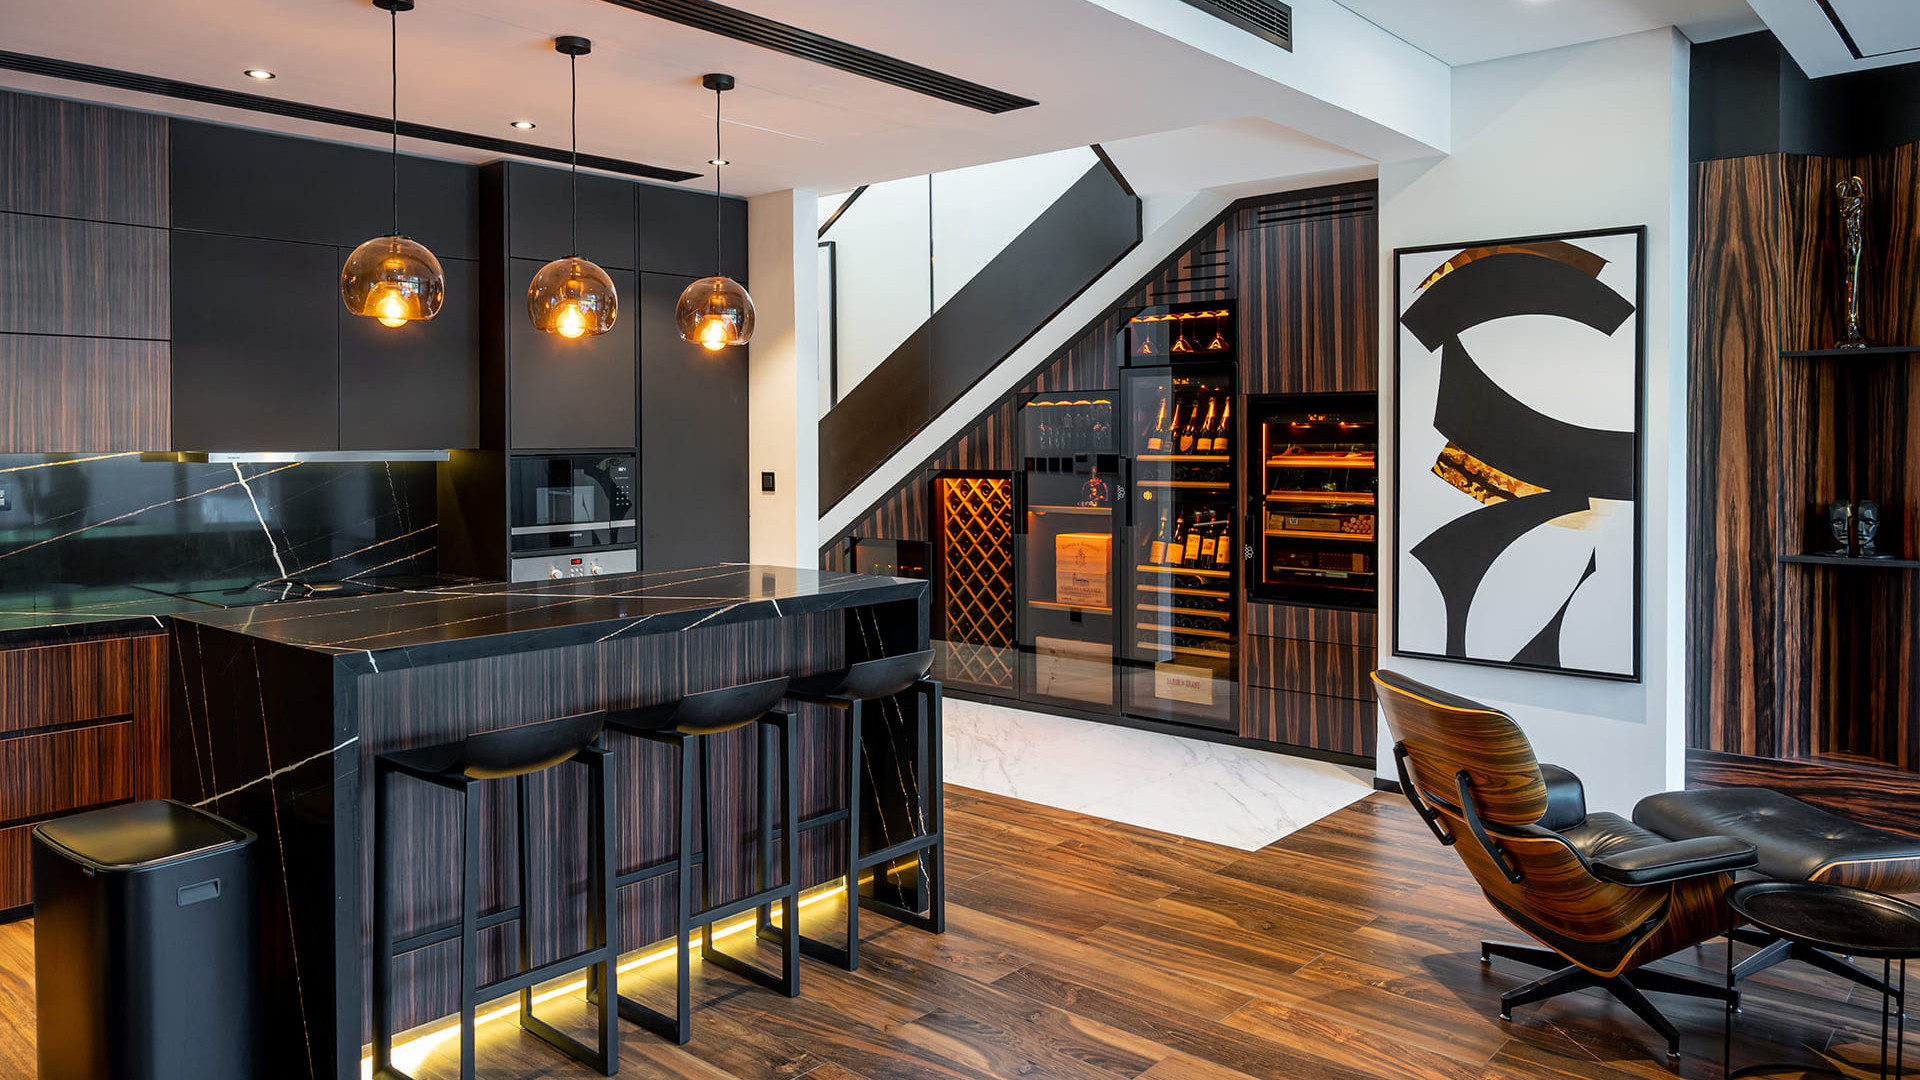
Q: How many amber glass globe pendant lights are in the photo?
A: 3